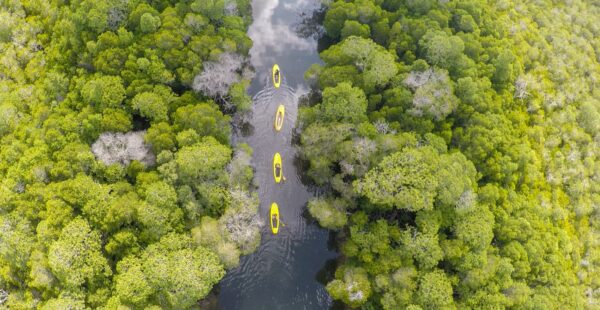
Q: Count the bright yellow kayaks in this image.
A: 4